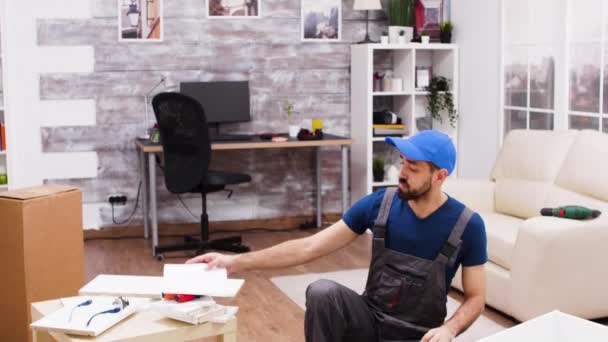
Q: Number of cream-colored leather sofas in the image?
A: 1